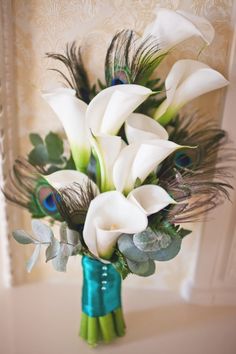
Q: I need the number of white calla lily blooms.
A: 10